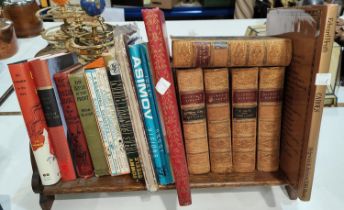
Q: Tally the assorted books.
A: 15